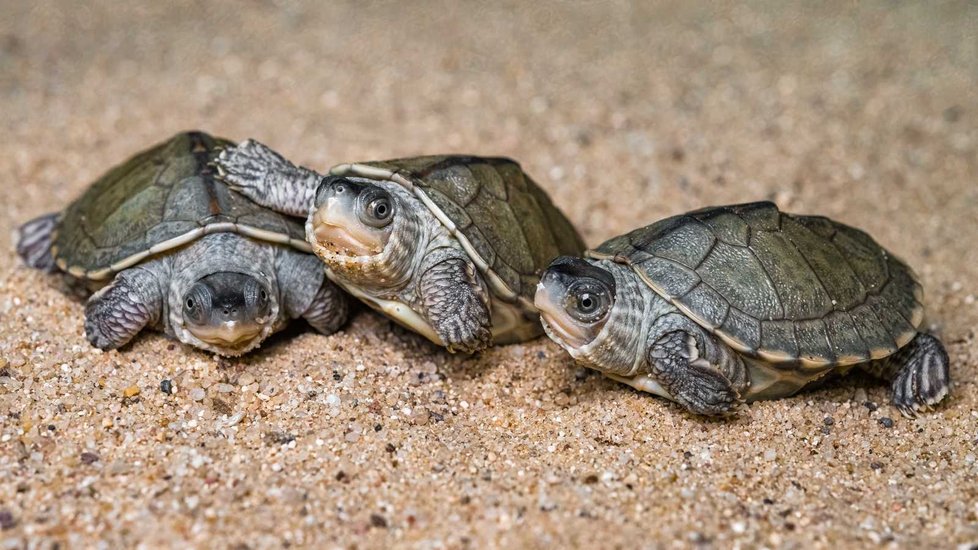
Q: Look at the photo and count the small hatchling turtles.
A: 3